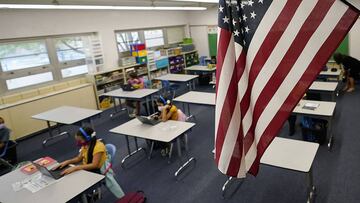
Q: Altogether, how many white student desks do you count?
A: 11